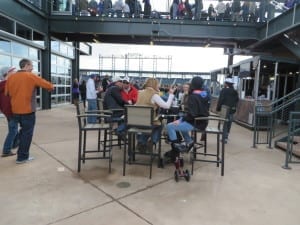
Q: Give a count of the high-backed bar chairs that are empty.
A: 3